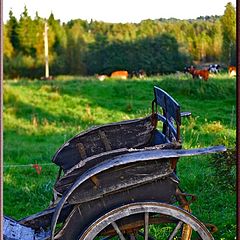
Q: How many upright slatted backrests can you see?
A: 1